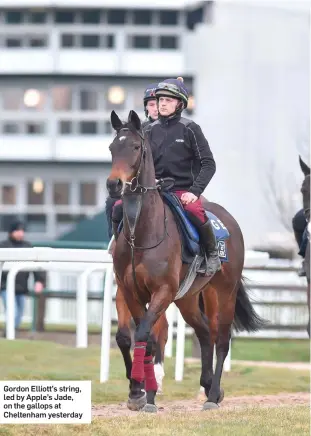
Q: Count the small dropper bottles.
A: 0